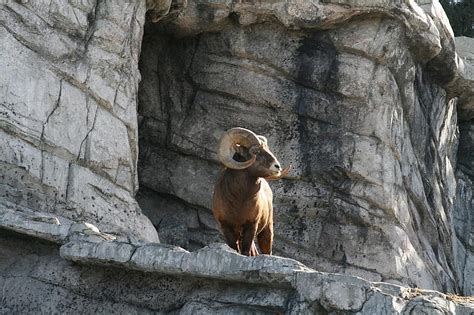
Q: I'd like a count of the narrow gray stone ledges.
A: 1